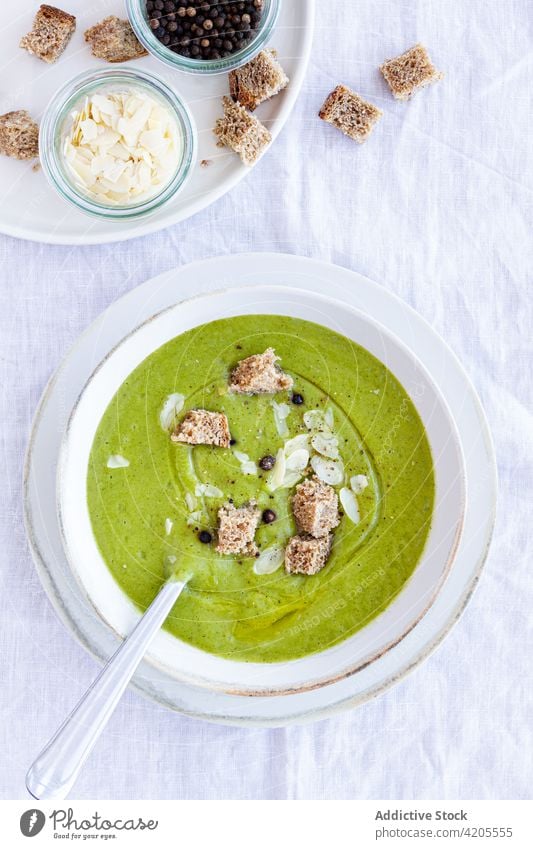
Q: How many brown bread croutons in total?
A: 12